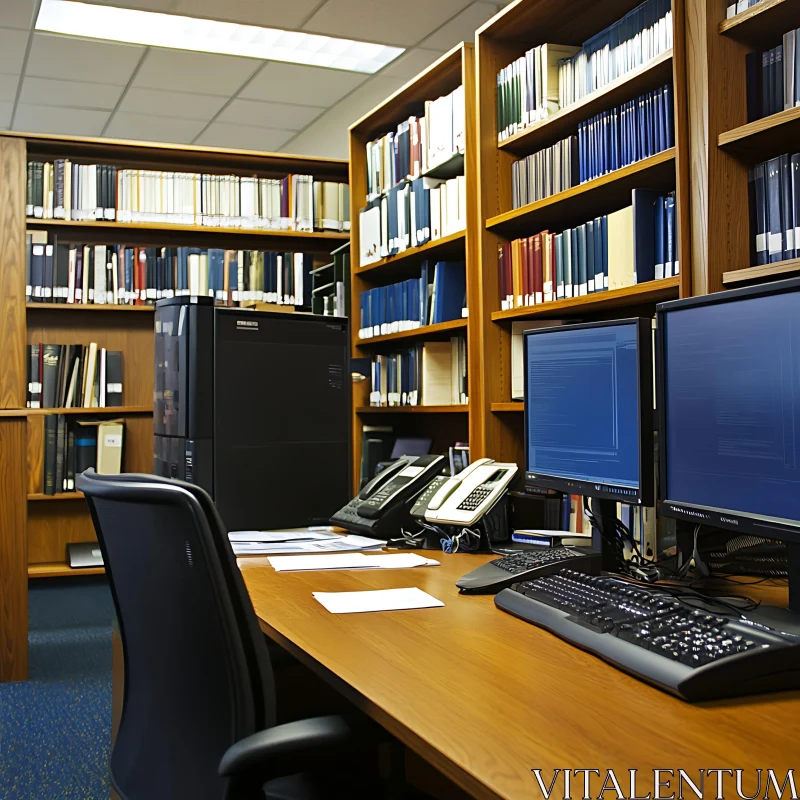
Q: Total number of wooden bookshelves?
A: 4